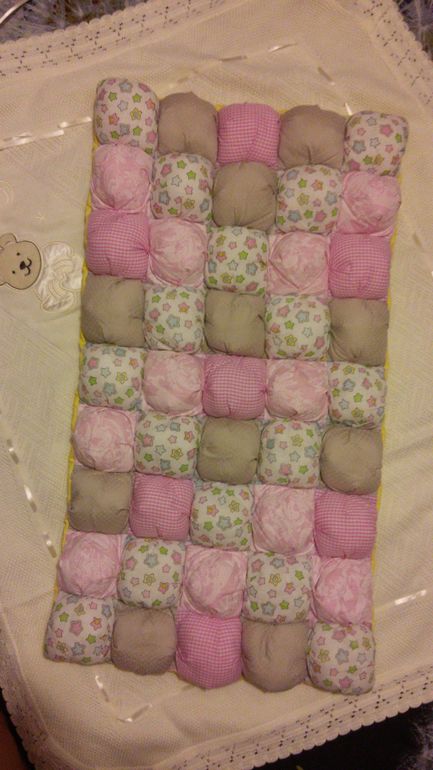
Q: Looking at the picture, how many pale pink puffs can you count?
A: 11